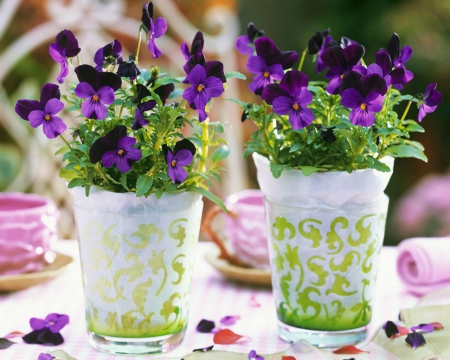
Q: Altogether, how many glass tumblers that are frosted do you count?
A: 2